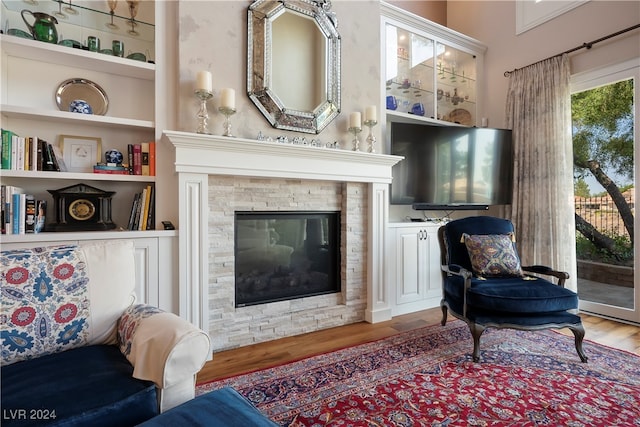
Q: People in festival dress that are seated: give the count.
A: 0